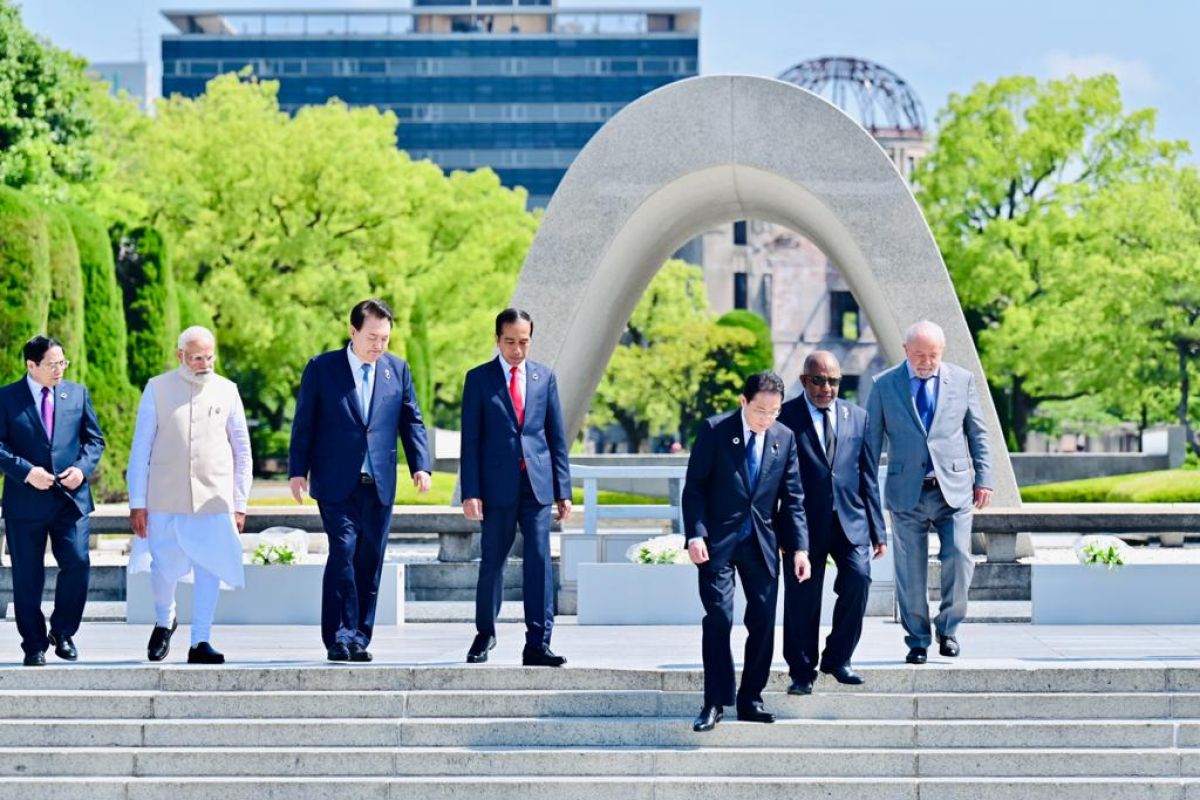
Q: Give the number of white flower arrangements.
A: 3